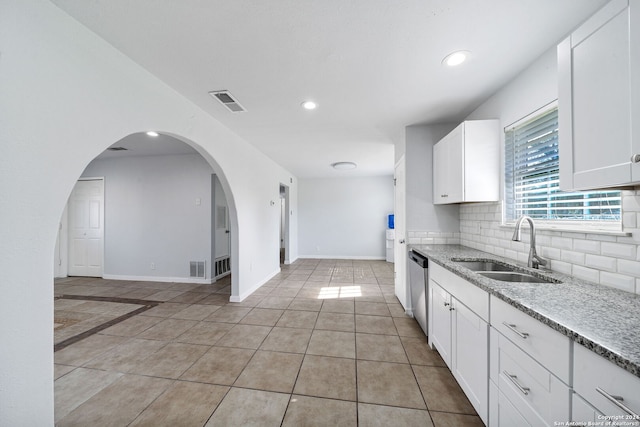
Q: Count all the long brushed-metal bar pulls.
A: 3